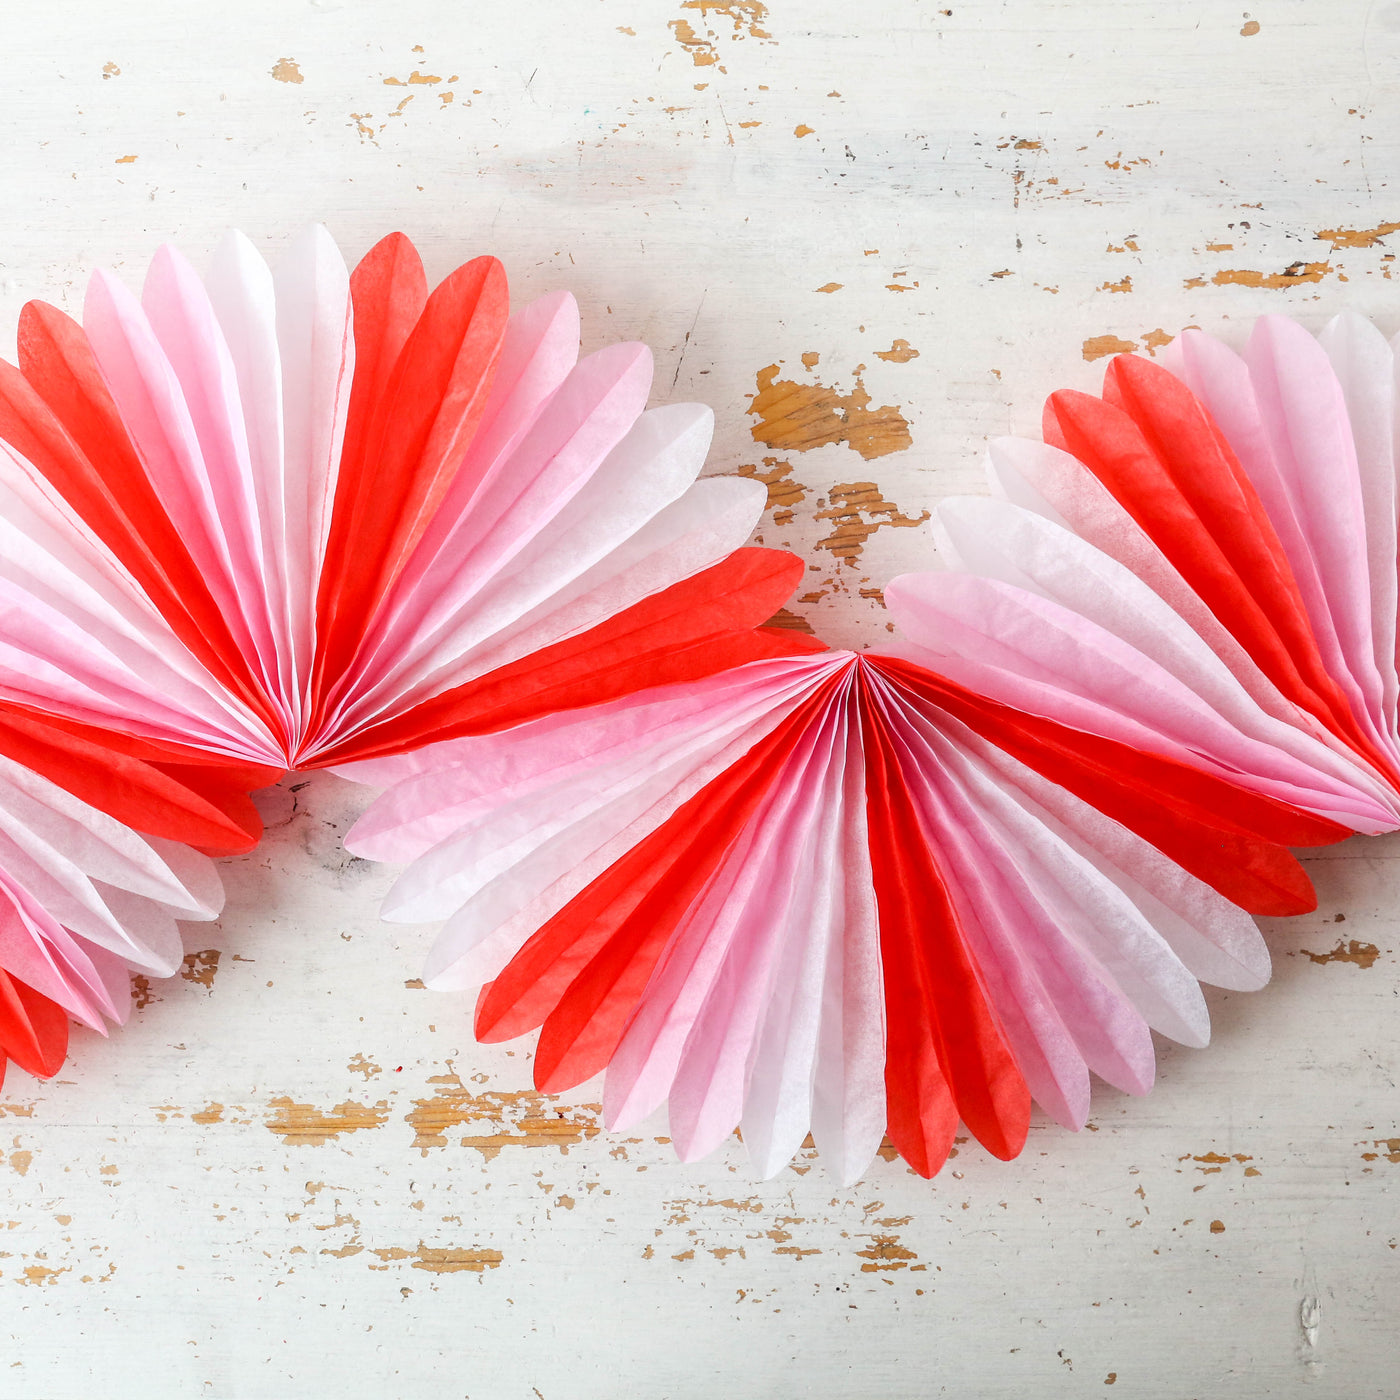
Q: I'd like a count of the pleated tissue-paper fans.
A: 4